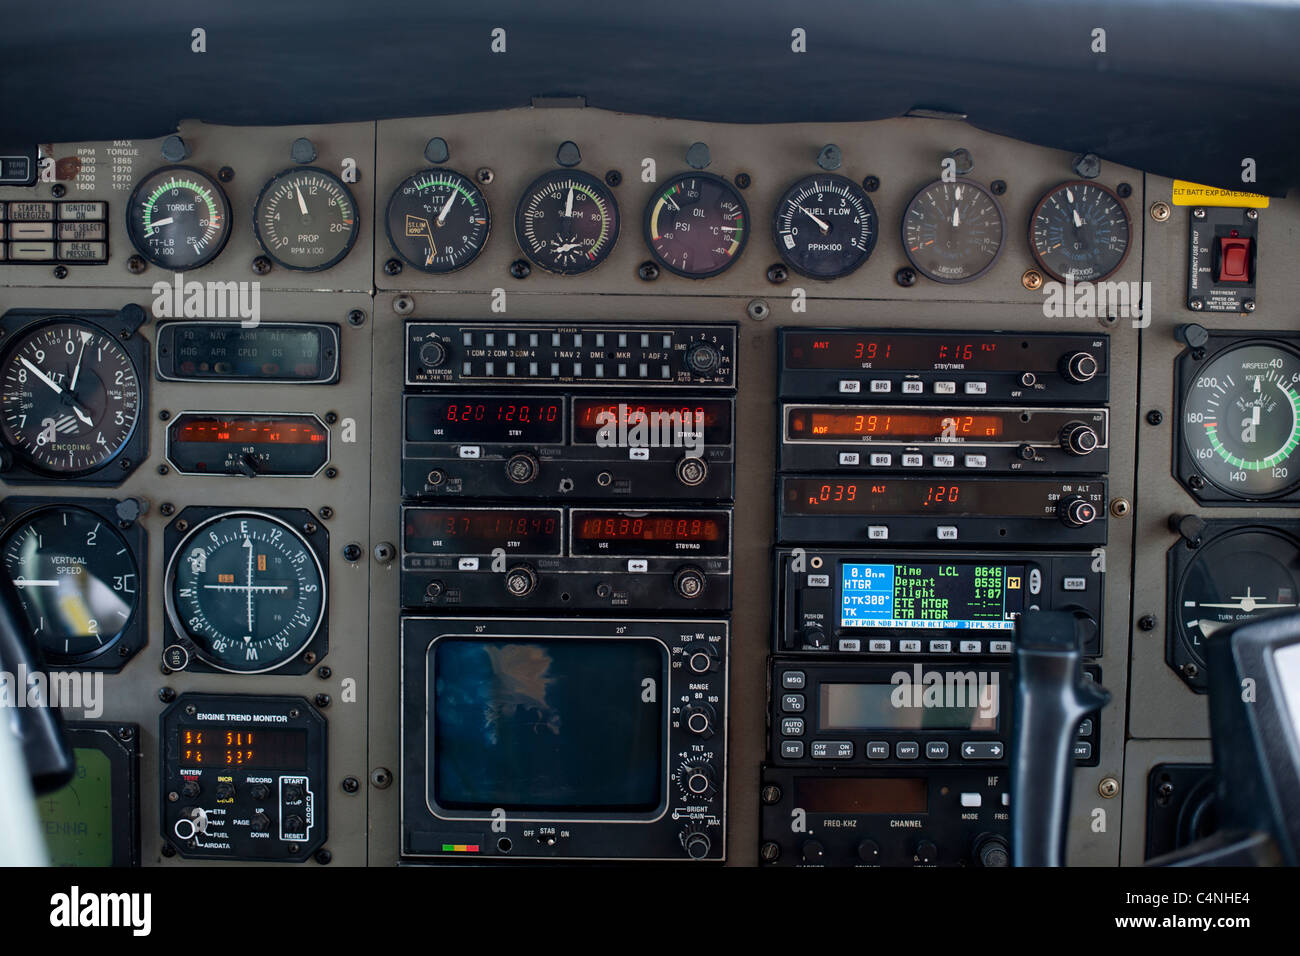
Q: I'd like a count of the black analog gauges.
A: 13